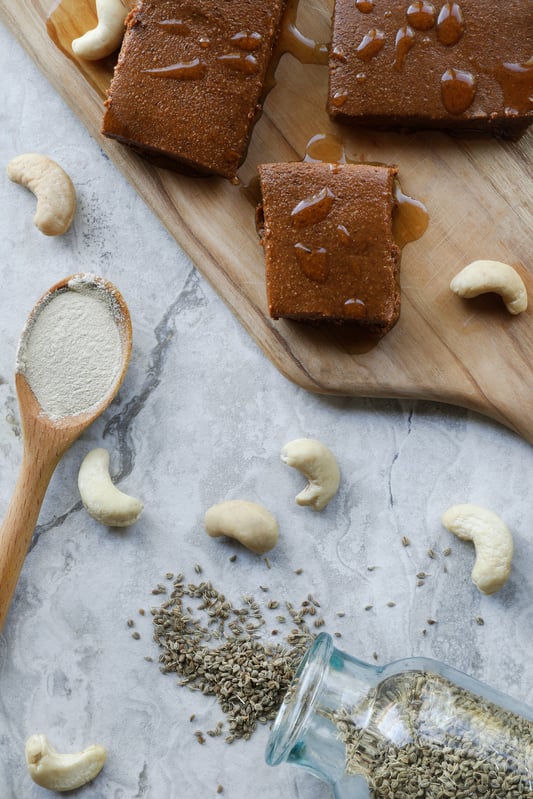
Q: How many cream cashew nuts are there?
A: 8